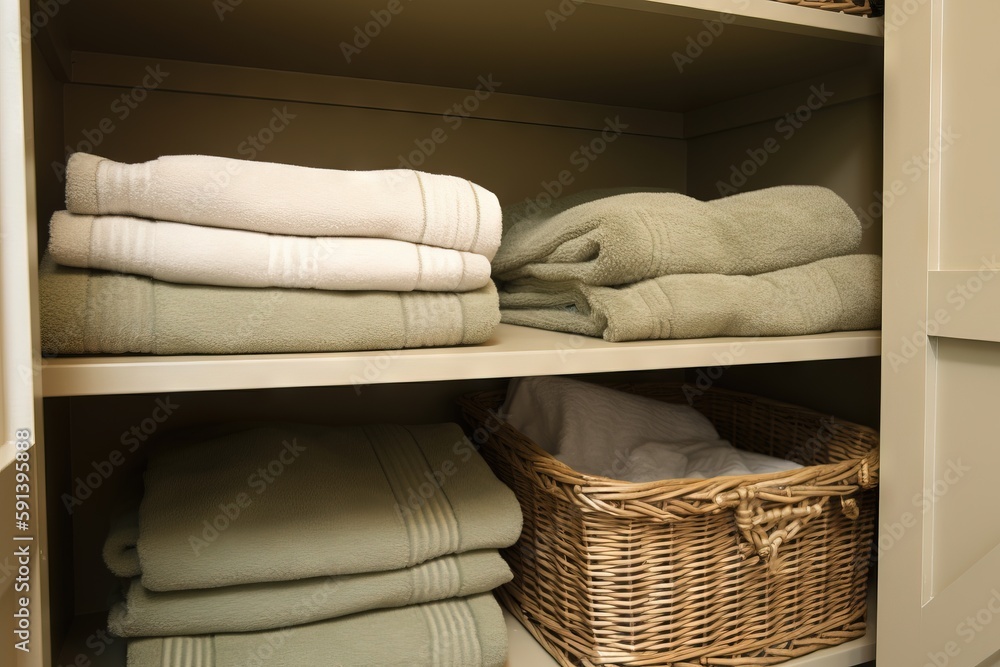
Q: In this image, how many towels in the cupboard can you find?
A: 8